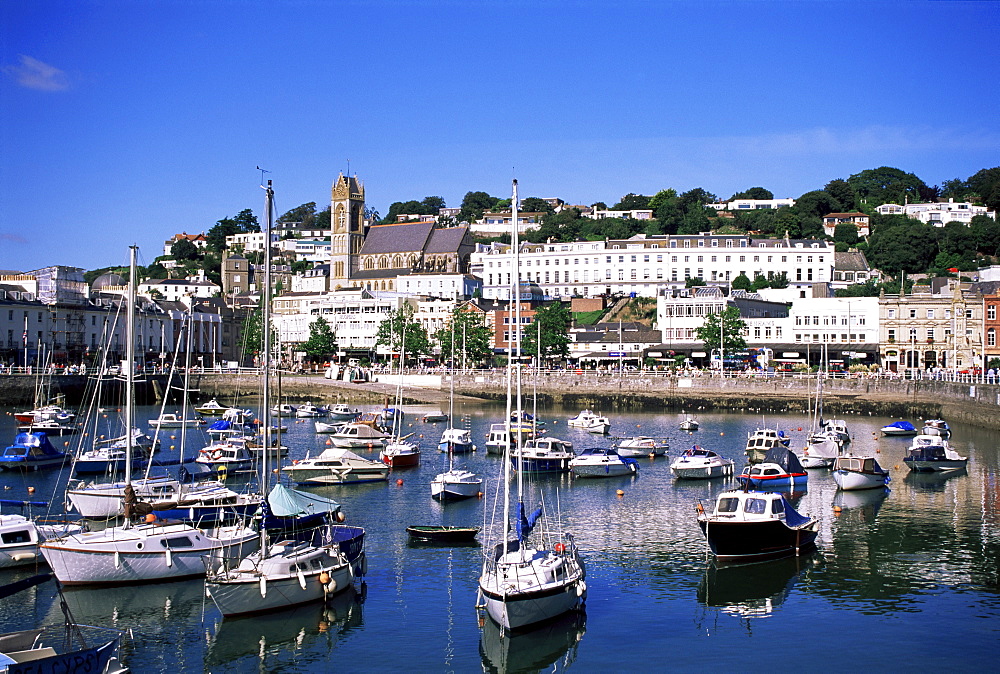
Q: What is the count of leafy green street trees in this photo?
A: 6